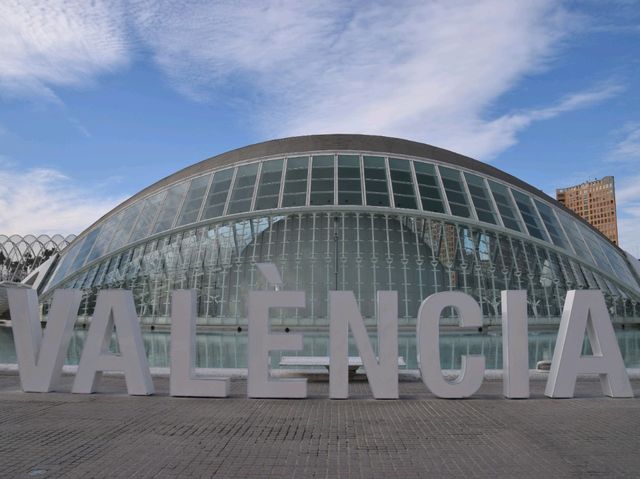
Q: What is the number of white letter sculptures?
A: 8